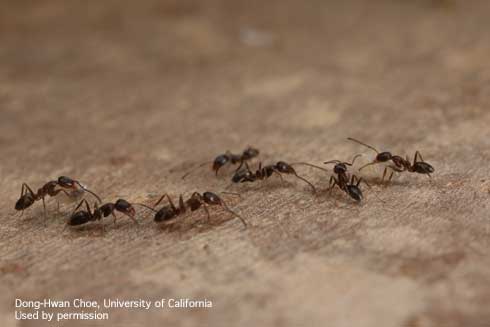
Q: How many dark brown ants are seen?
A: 7